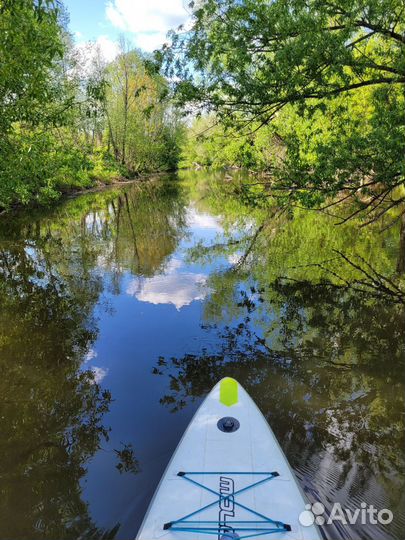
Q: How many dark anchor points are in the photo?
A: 4